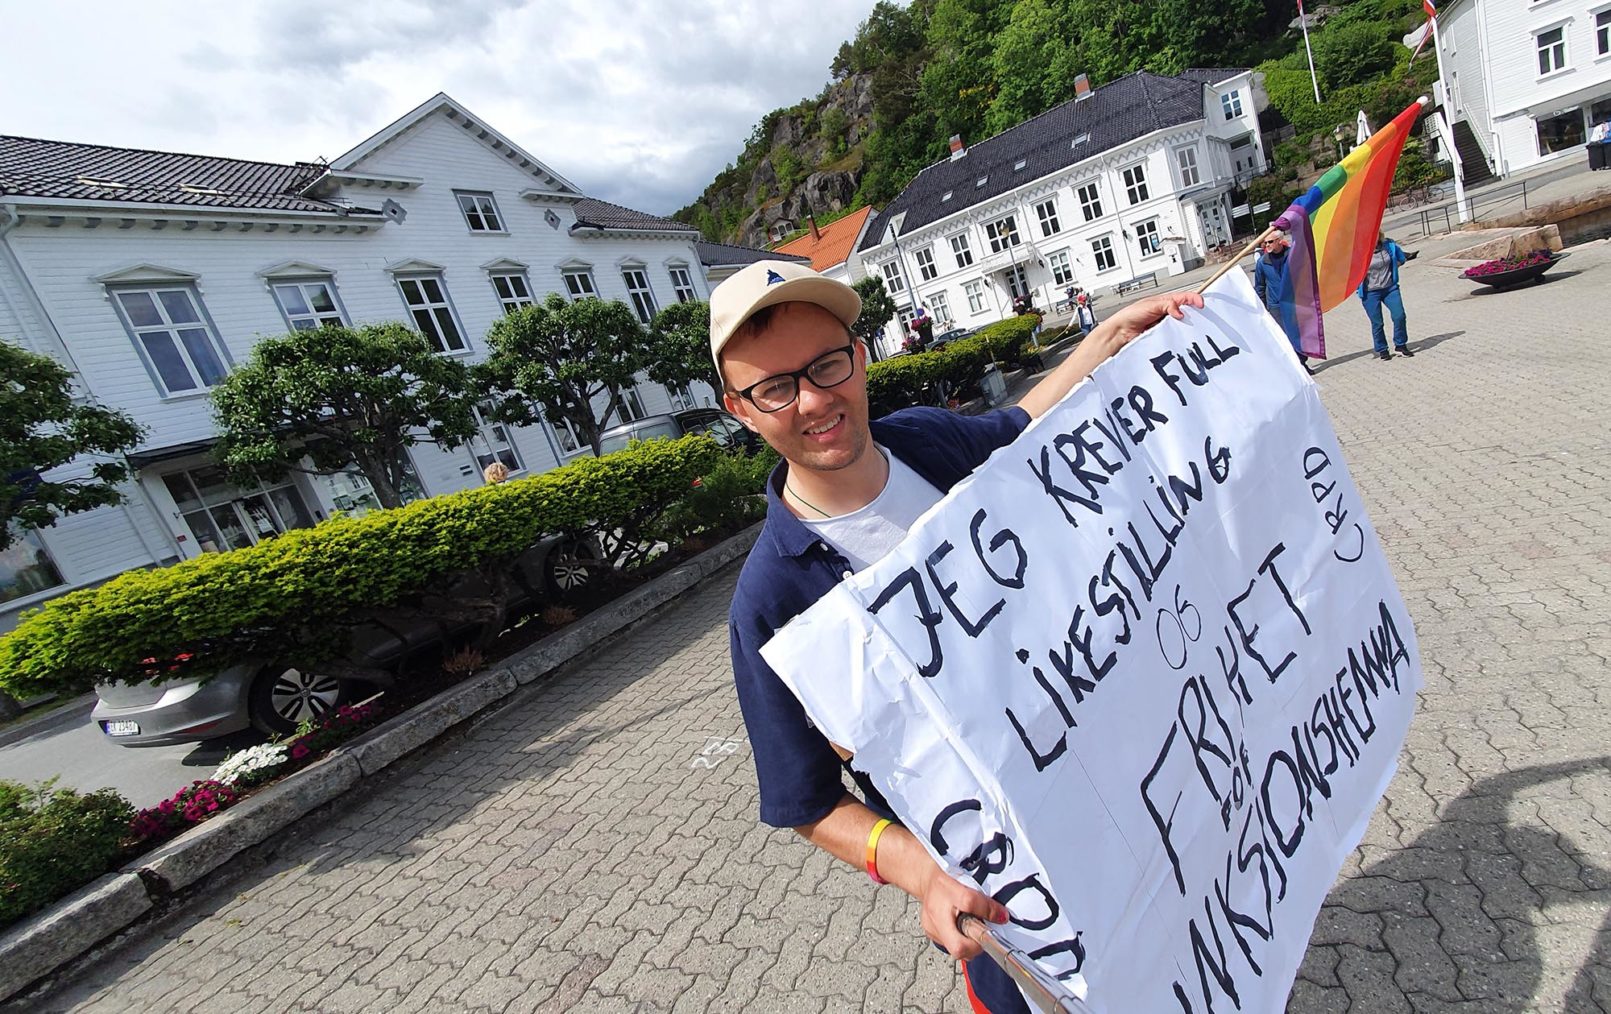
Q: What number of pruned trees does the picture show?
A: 5